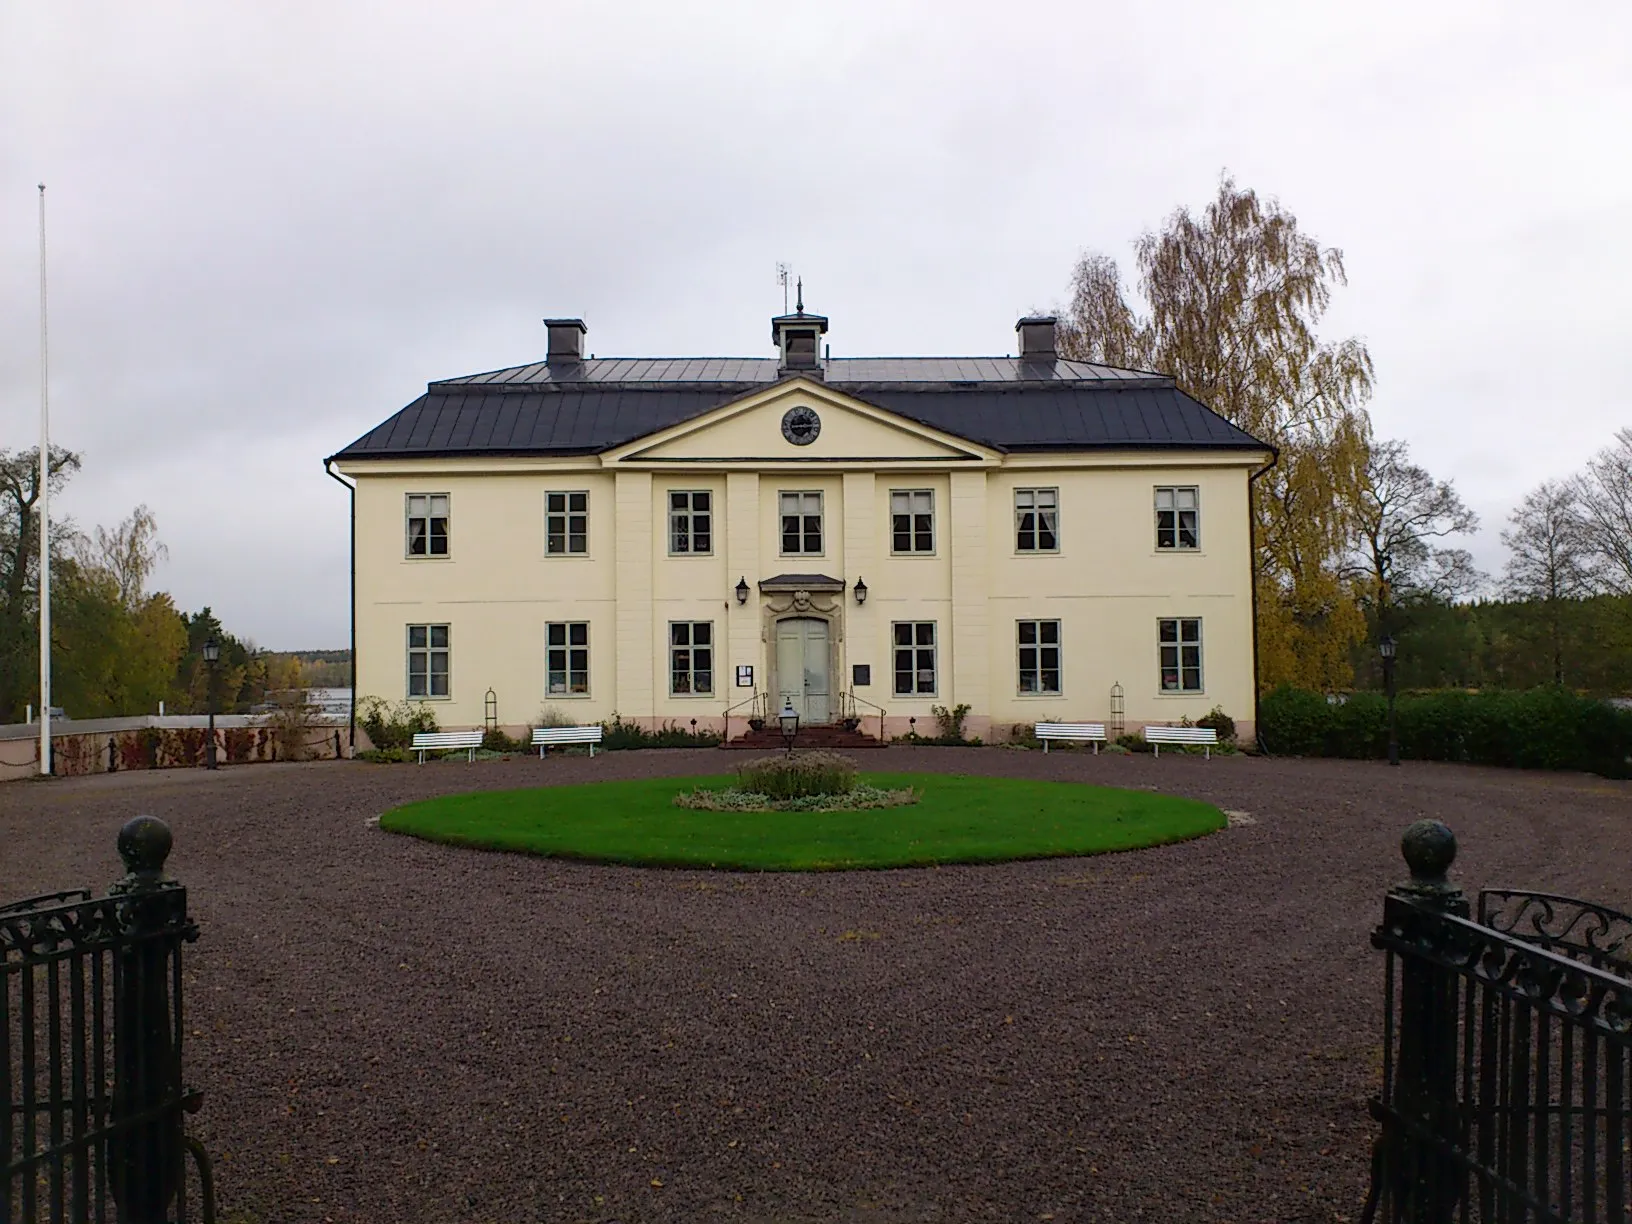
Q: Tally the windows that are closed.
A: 13